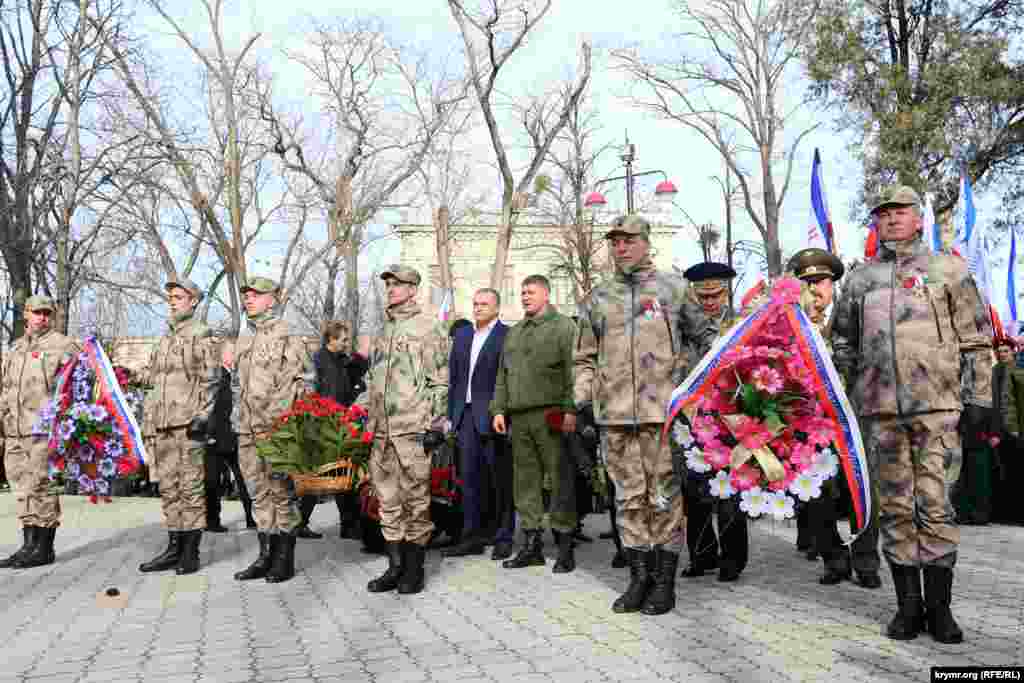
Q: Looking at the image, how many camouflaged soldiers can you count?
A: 6